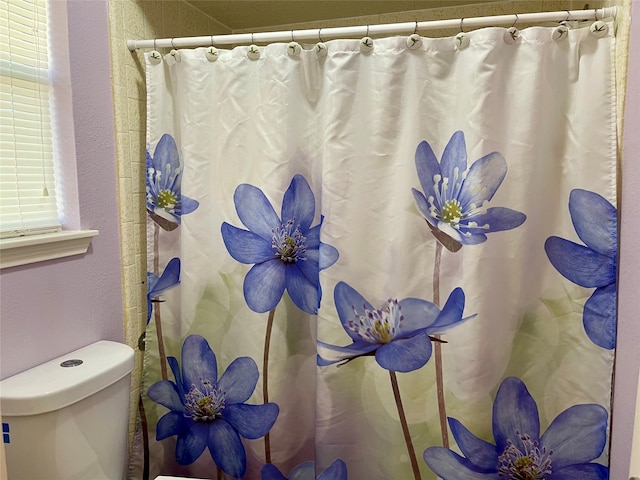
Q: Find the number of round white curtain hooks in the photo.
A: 12